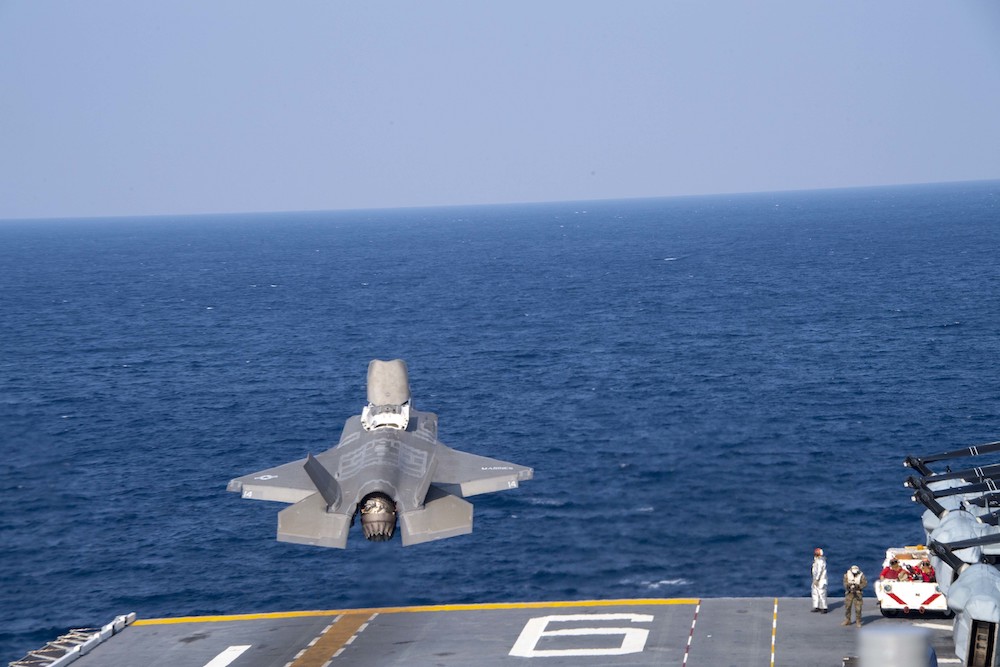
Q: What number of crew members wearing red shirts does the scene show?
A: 2